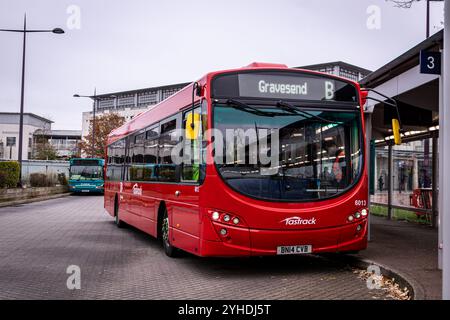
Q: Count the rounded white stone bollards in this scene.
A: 0